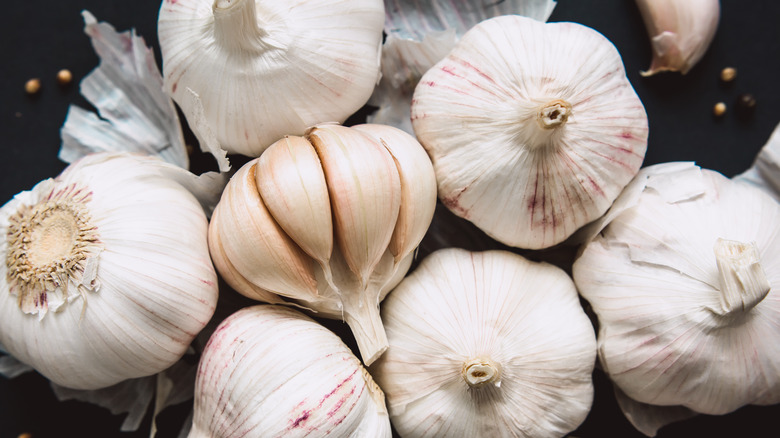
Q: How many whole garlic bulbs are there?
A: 7